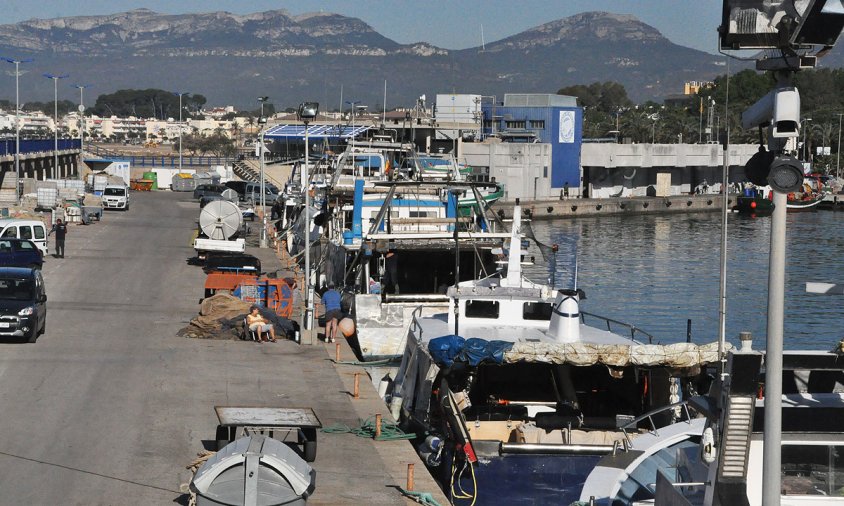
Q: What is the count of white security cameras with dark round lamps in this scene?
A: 2